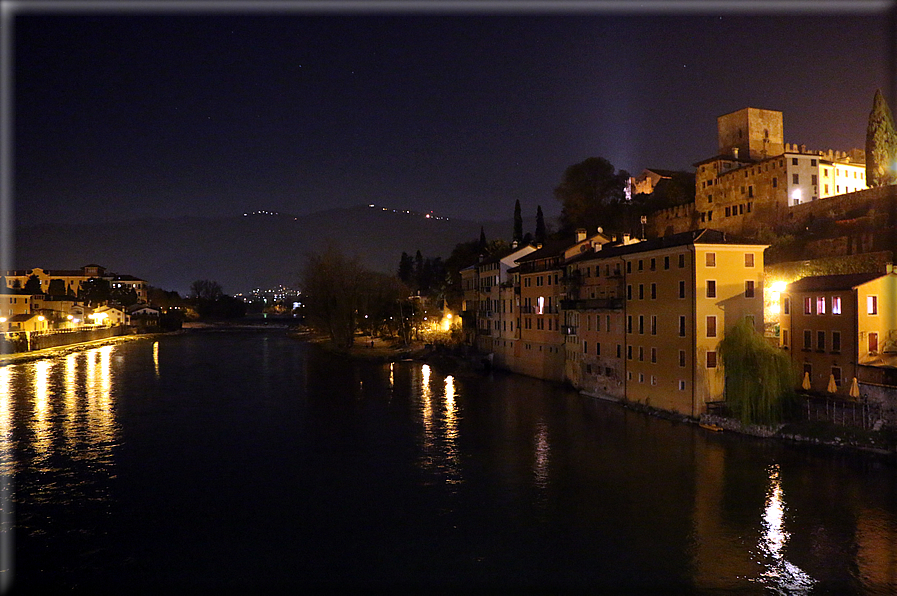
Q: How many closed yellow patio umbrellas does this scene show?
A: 3